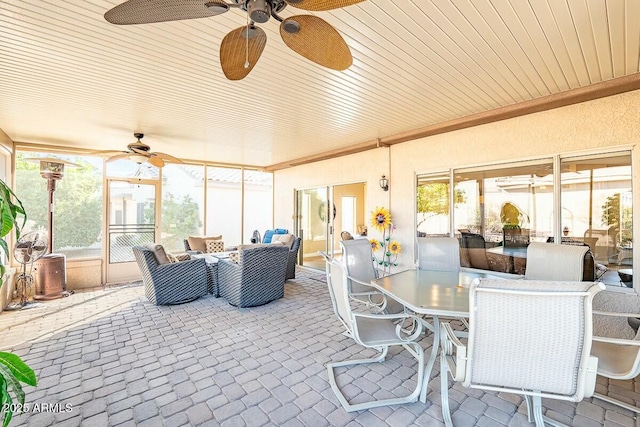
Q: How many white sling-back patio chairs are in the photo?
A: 6